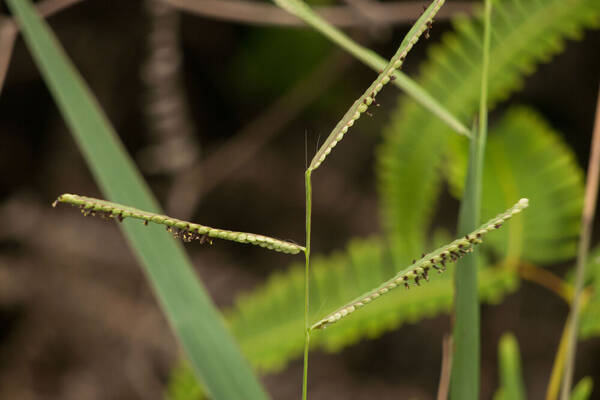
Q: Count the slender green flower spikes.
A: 3